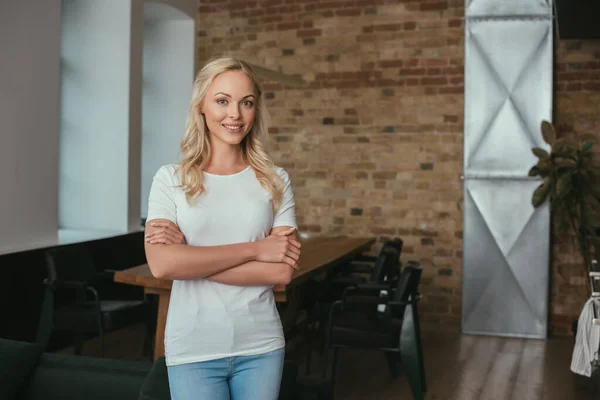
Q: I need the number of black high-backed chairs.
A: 4